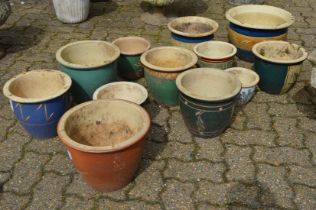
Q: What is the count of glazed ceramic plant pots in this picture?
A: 12